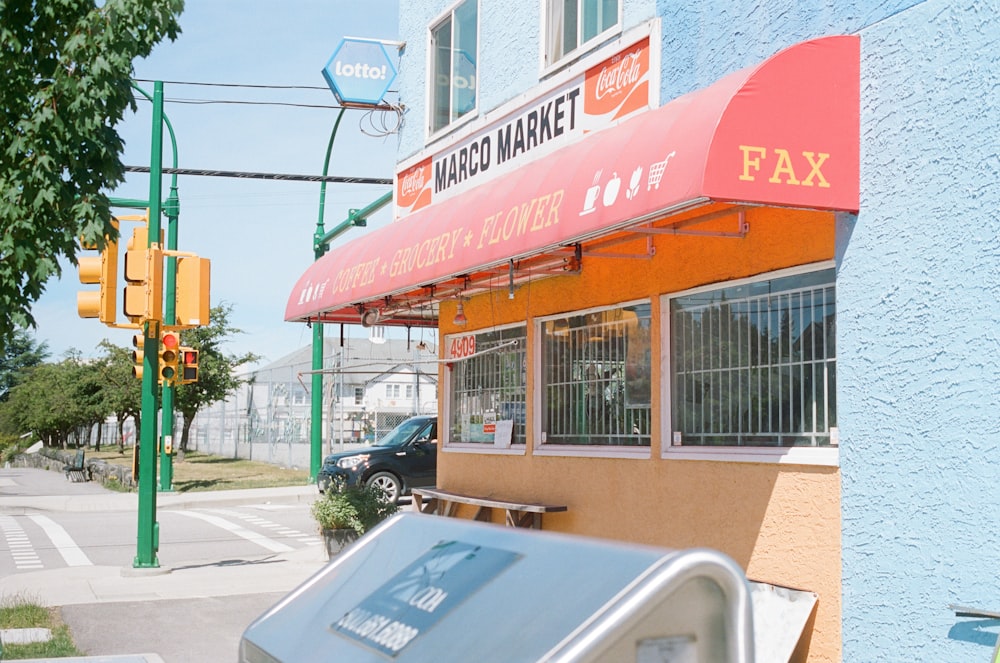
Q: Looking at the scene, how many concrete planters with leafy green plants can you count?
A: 1